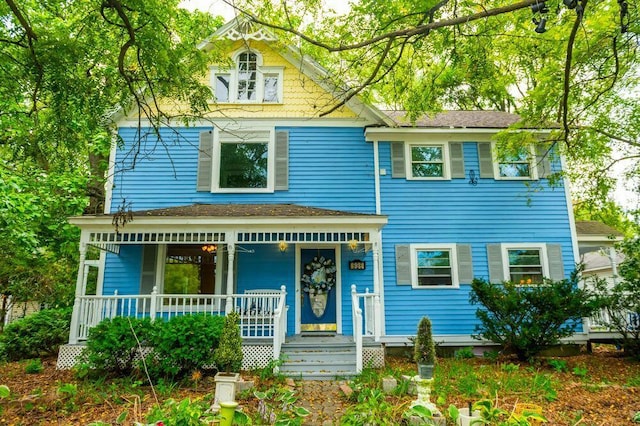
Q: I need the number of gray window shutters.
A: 12